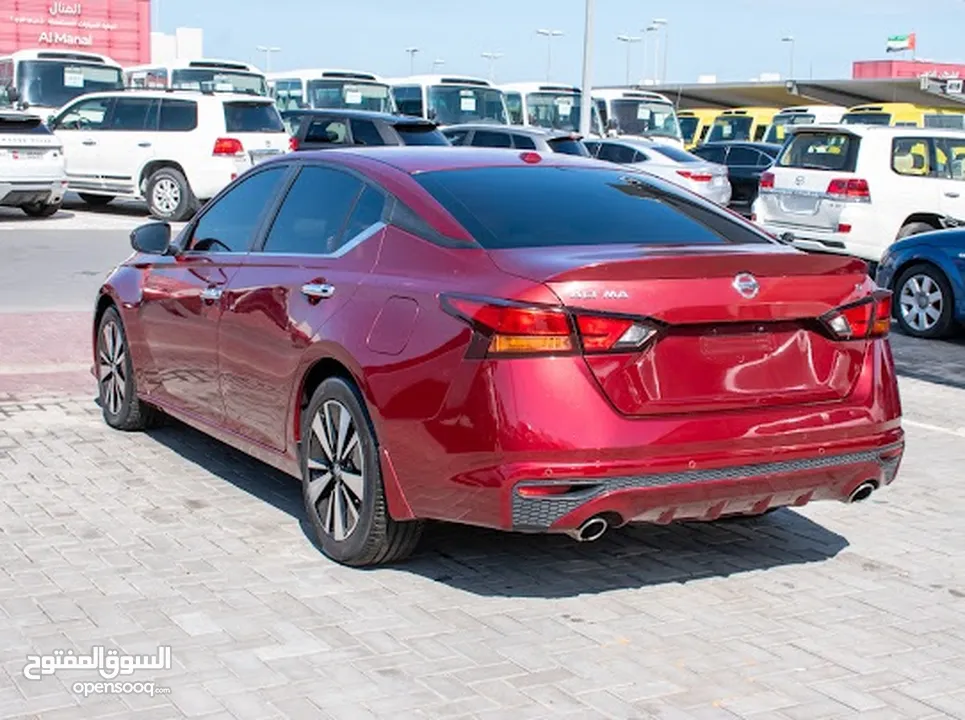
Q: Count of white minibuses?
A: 7